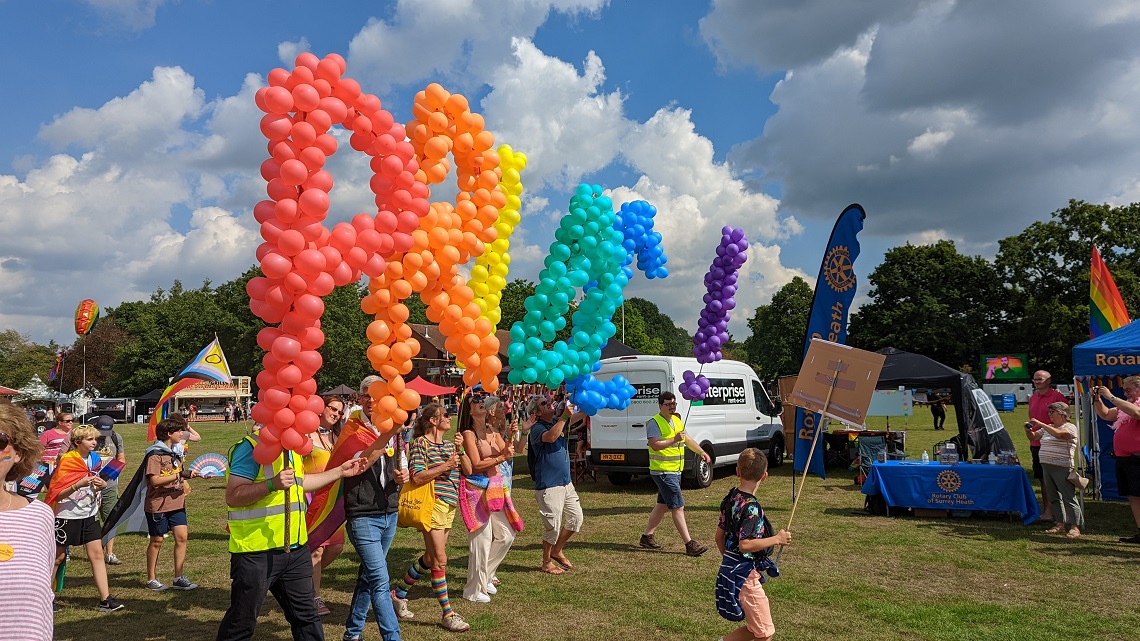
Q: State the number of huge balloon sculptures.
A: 6